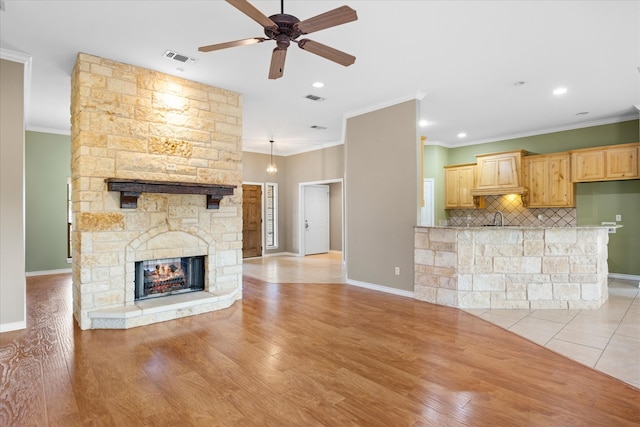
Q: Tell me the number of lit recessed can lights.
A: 4